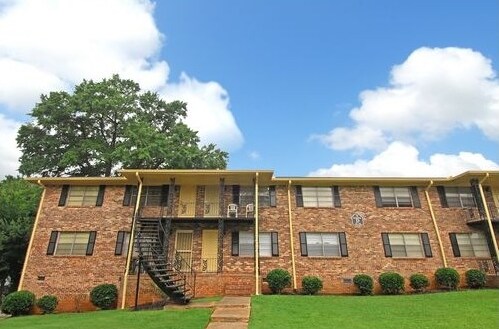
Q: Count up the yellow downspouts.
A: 6